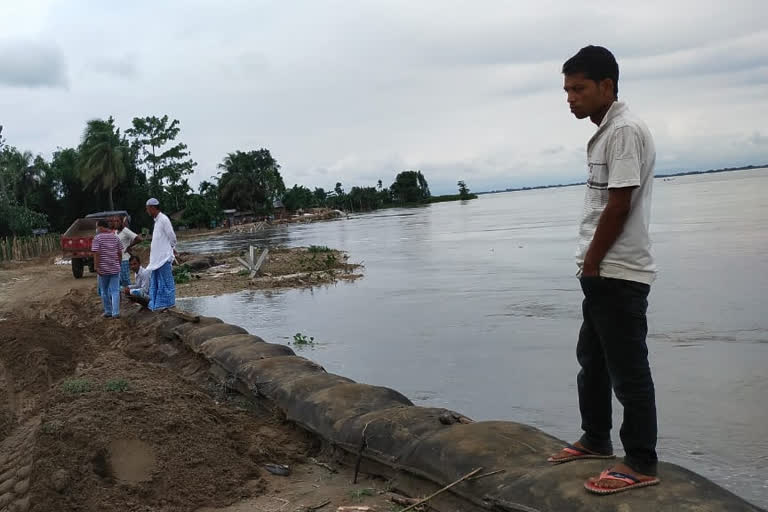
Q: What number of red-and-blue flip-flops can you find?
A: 2